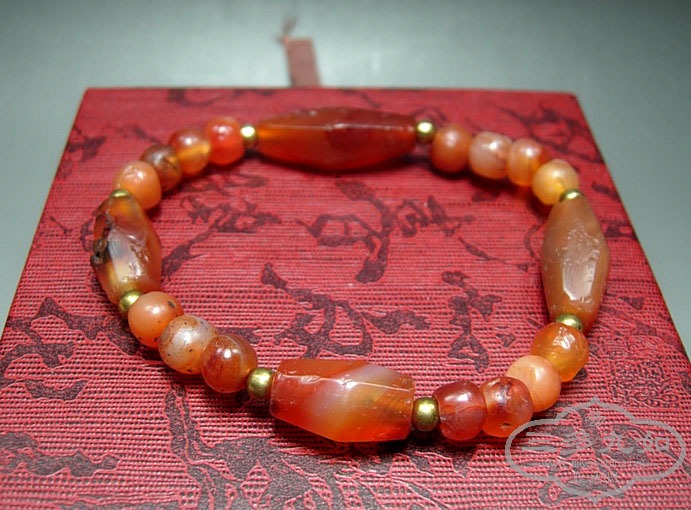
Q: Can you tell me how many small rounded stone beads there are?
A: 15